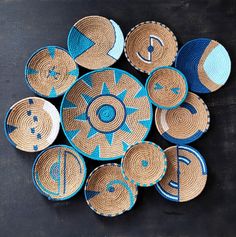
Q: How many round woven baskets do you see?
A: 12